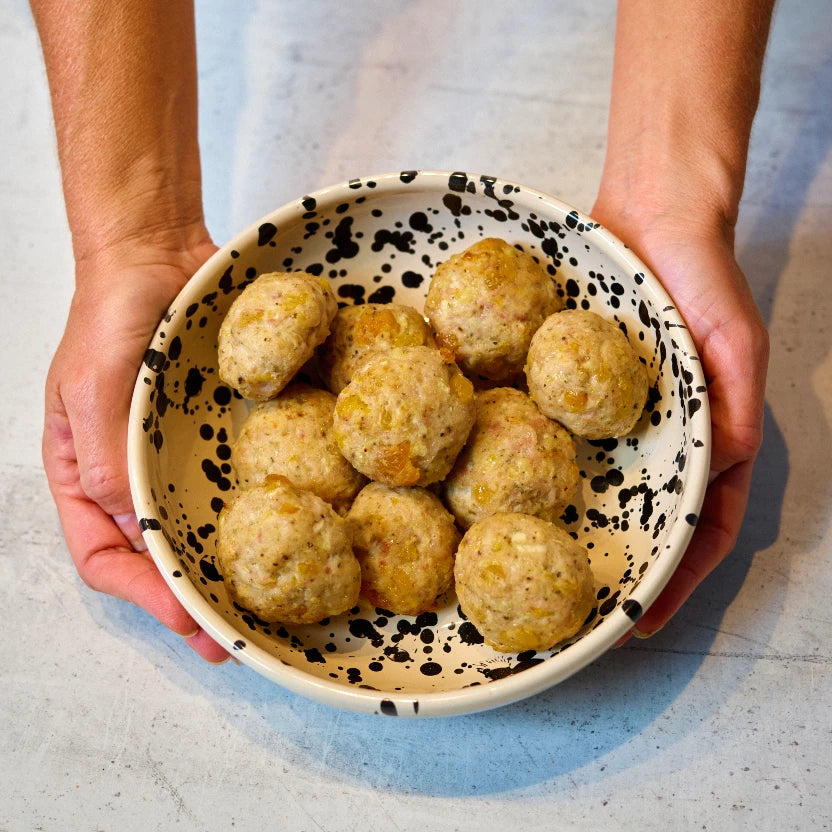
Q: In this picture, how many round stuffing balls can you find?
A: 10